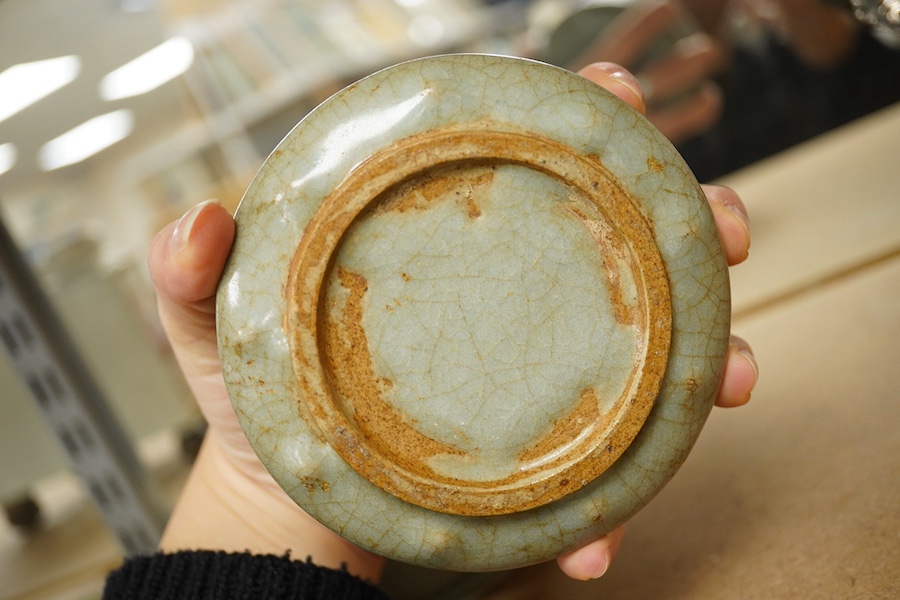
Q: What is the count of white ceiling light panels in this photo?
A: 4